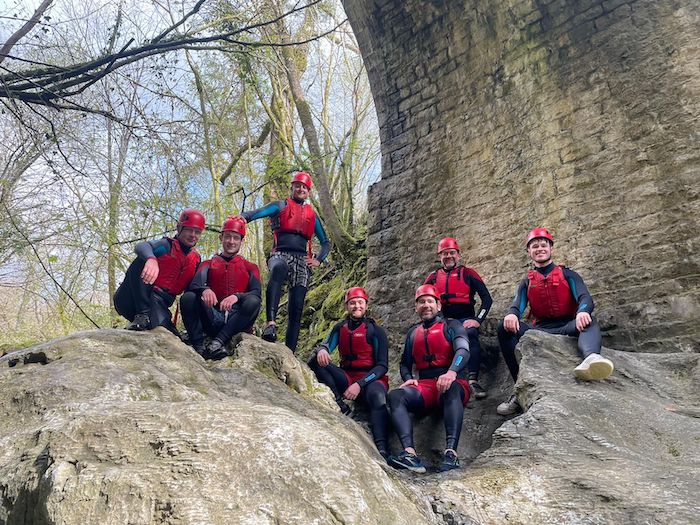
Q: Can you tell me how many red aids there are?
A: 7